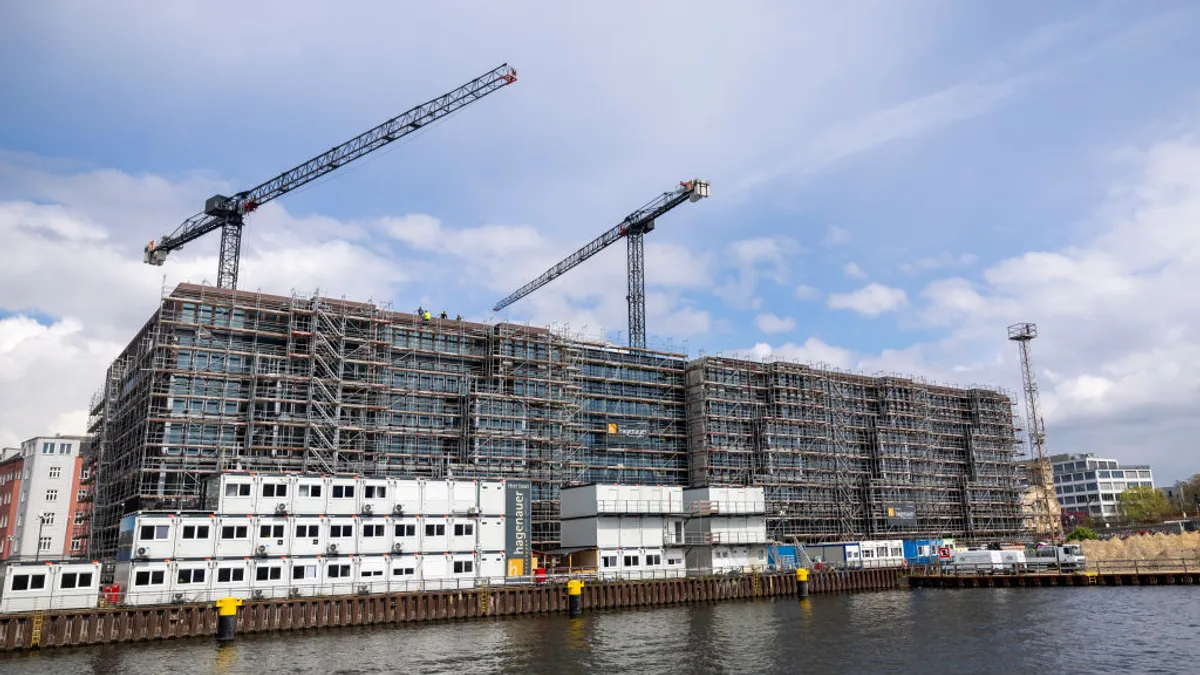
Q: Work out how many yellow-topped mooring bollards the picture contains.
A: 3